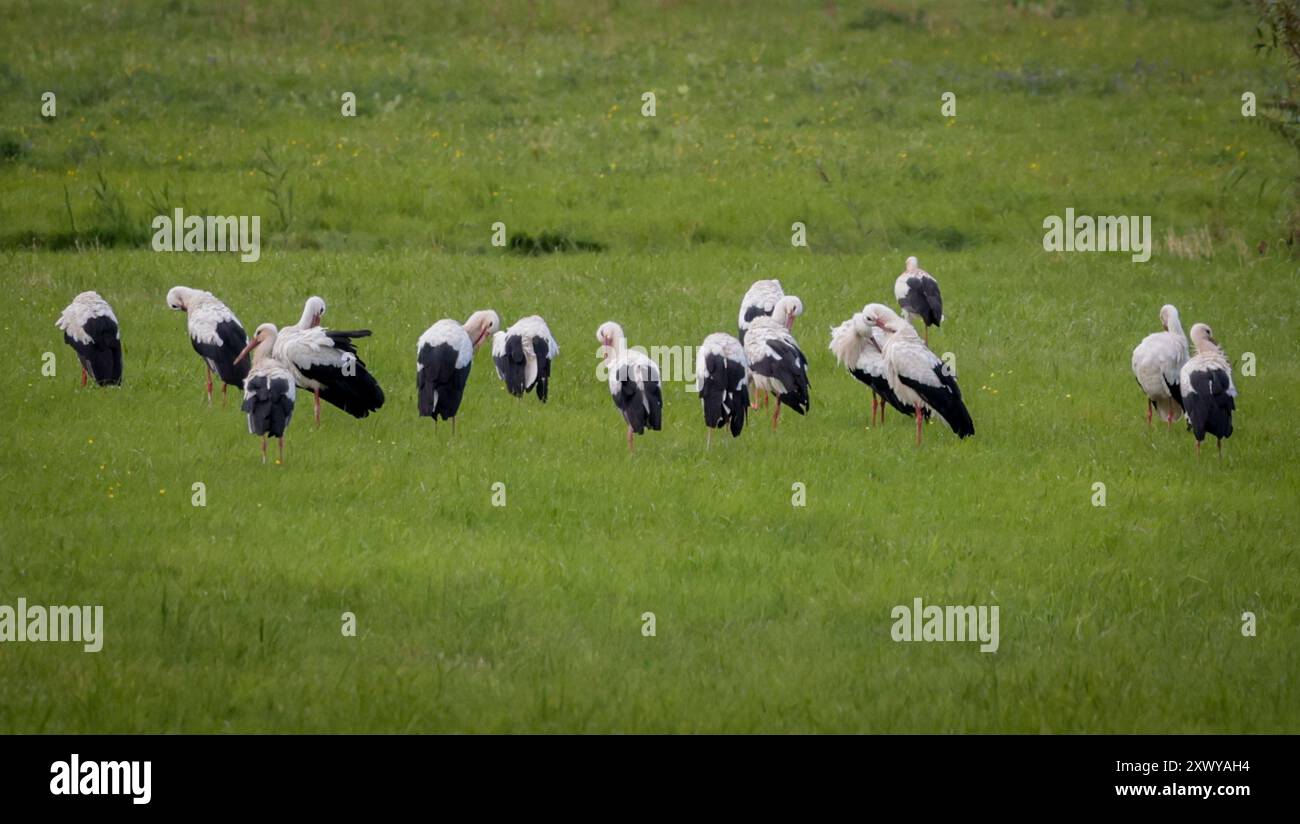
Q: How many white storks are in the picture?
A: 15